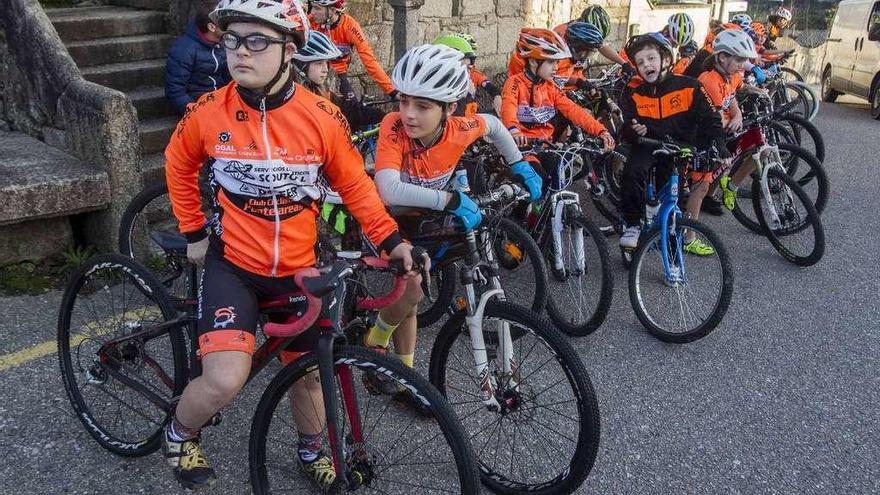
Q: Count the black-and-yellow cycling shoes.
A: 2